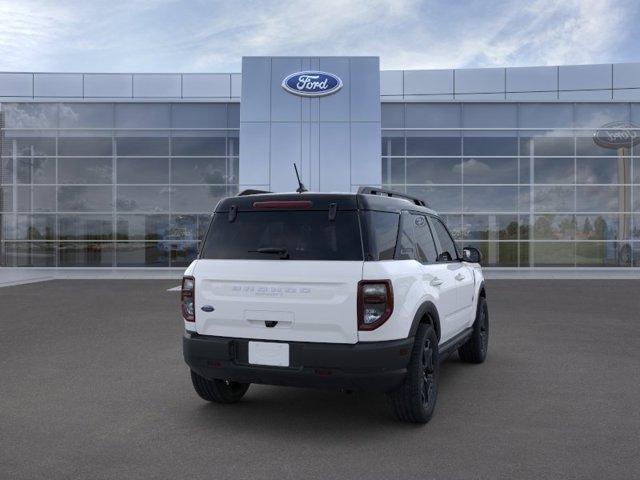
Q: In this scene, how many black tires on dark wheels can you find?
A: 3